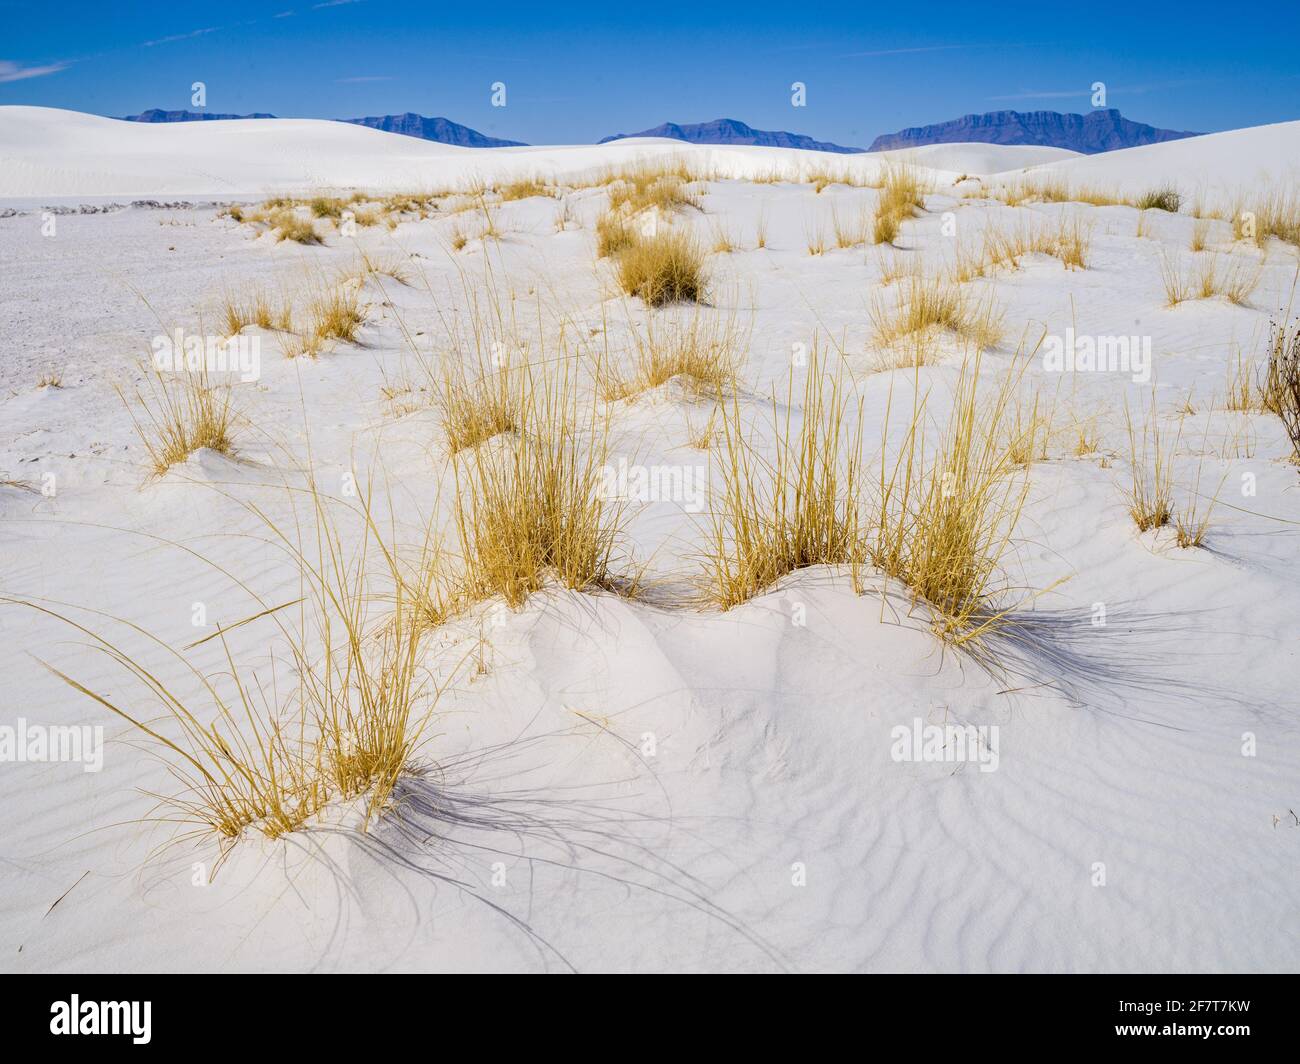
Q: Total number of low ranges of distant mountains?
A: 4